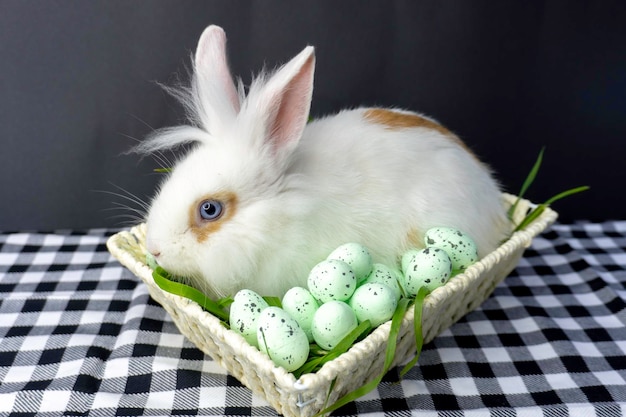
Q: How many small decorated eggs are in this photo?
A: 11